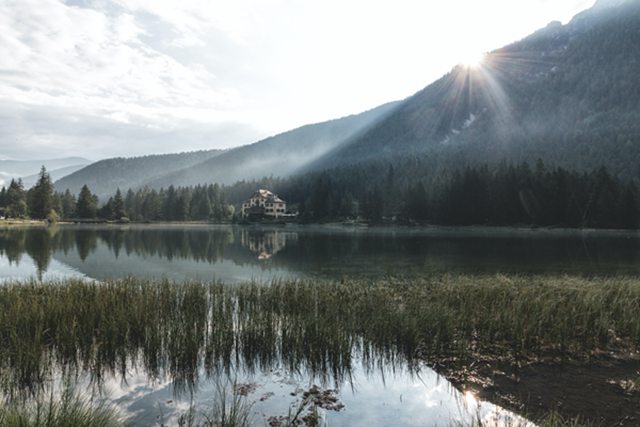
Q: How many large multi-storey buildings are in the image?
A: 1